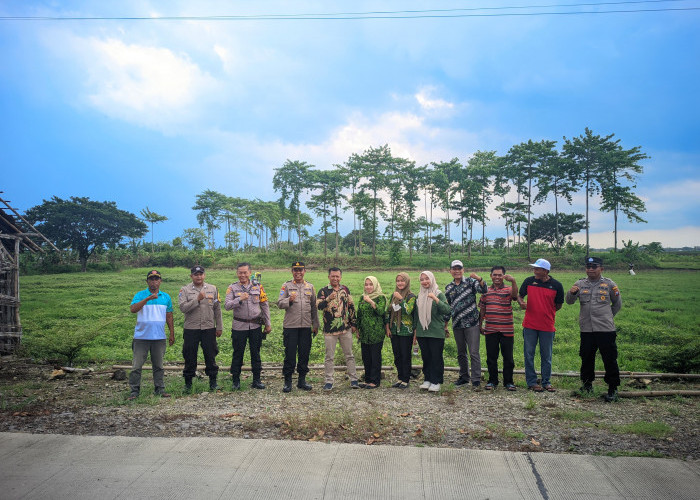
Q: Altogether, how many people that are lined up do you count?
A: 12